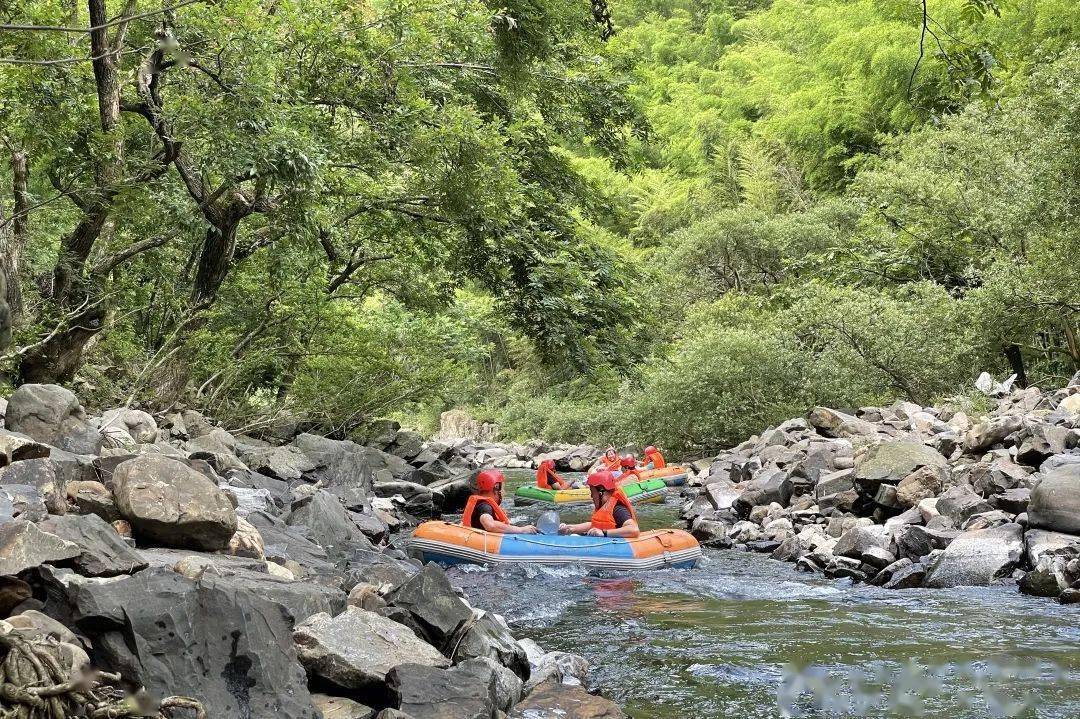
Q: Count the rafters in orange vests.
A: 6